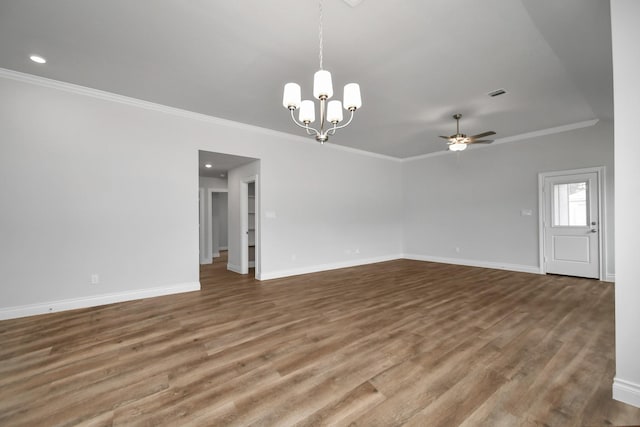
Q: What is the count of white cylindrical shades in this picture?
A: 5